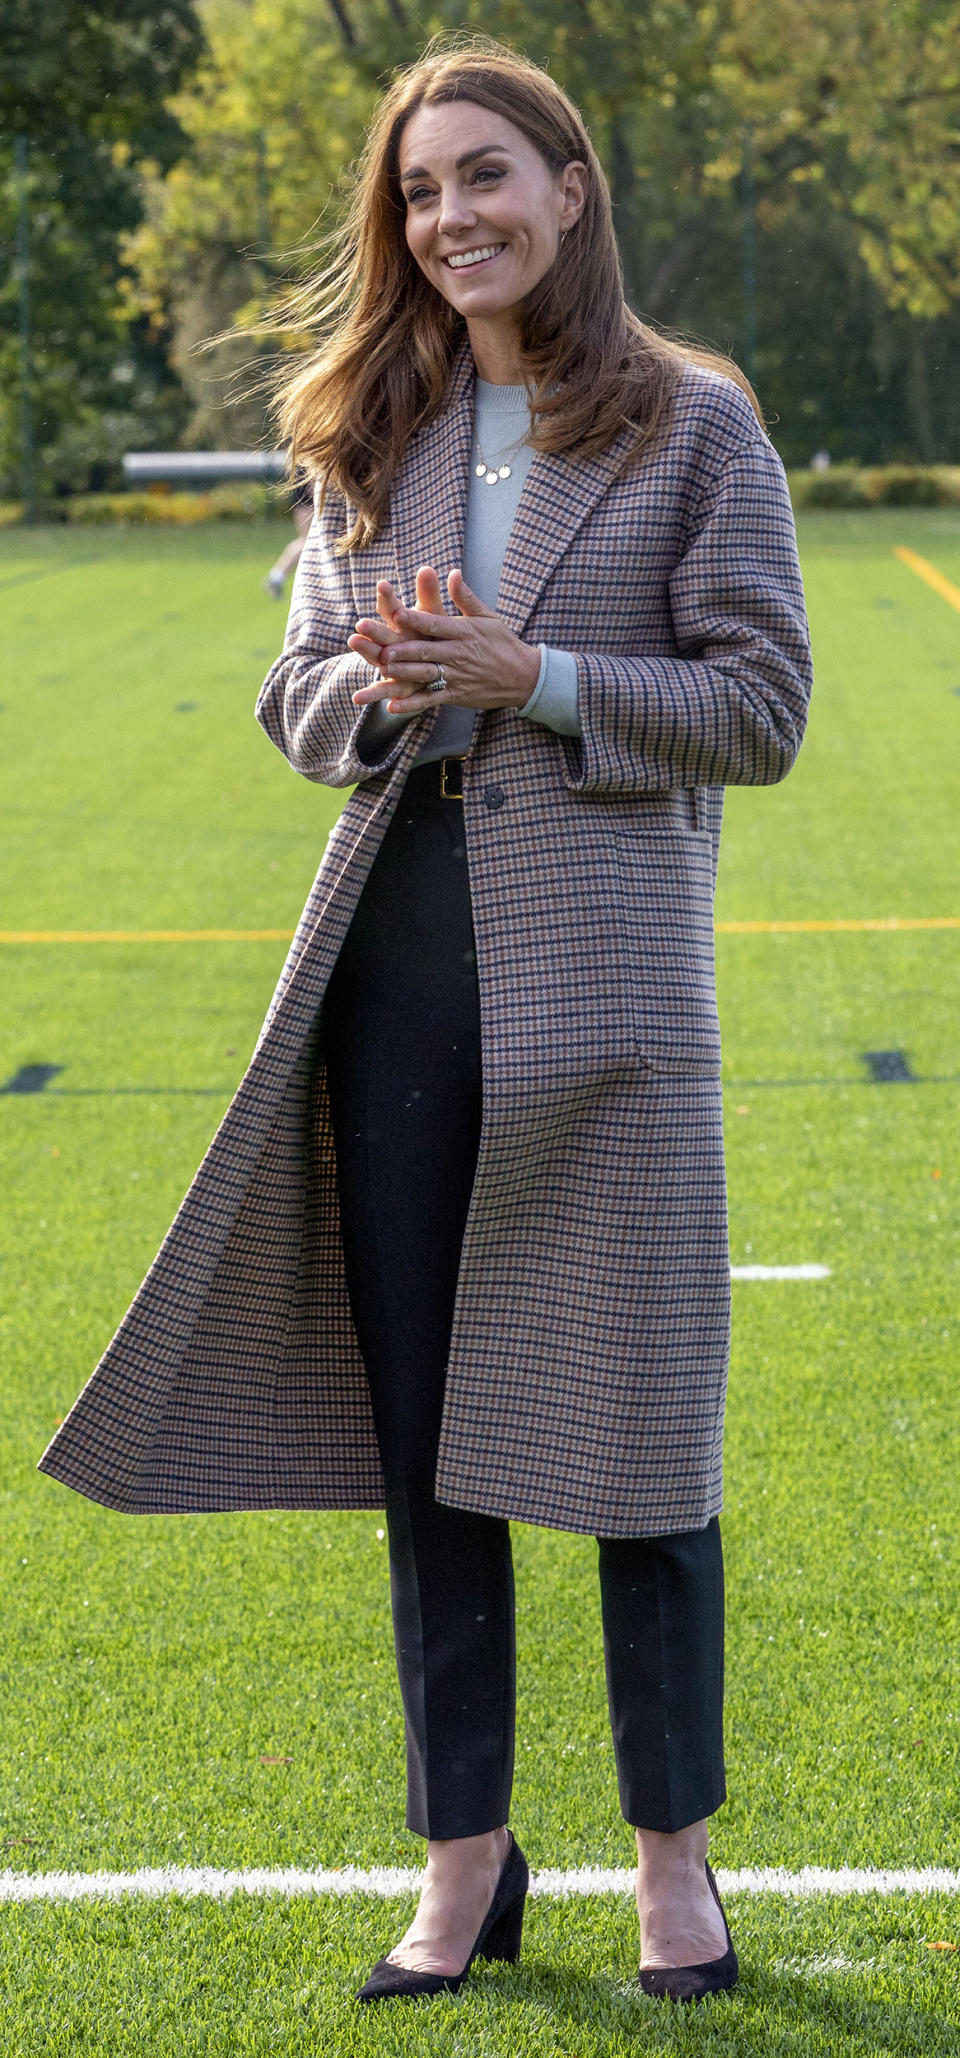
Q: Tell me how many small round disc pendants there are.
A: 3